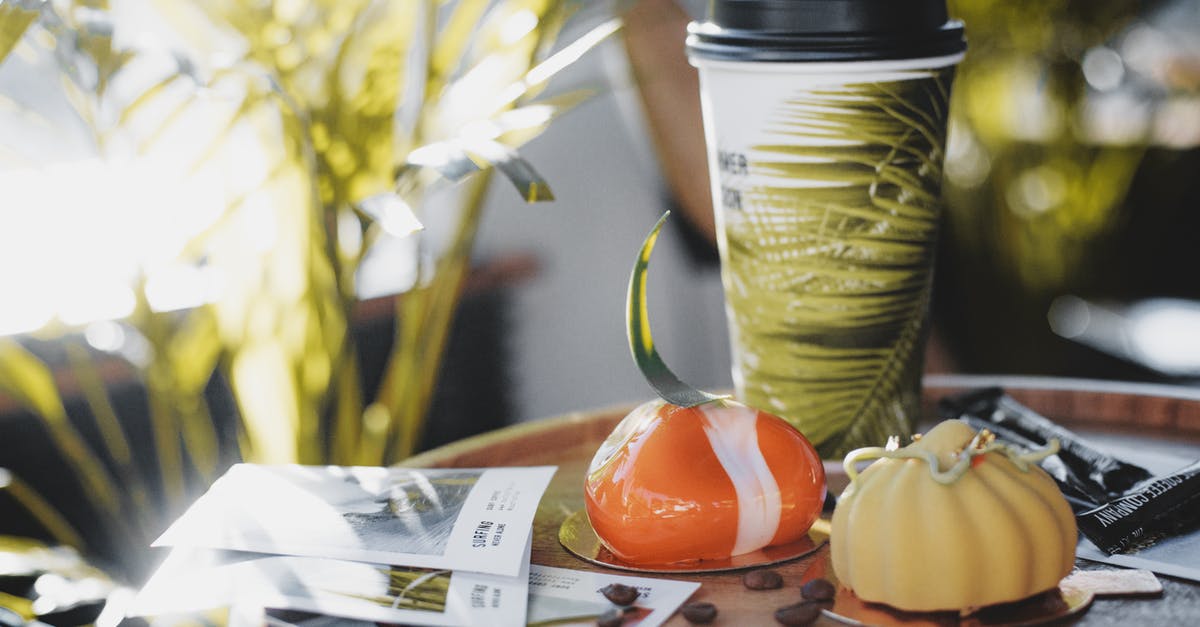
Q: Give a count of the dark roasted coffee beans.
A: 6